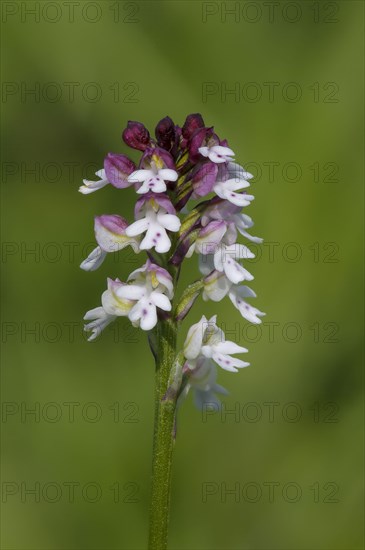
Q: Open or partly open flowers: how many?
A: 14